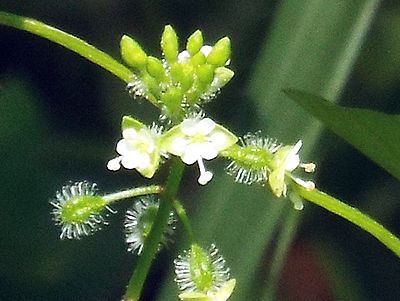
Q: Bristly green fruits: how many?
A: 4